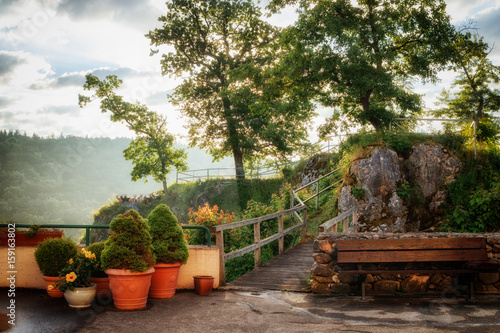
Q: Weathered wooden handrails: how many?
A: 2